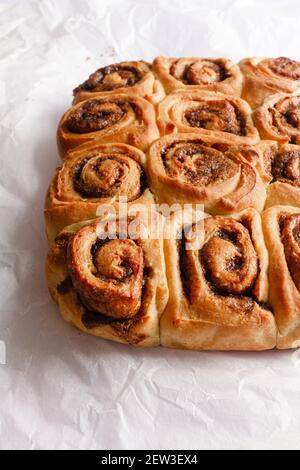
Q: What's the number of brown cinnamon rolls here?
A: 12